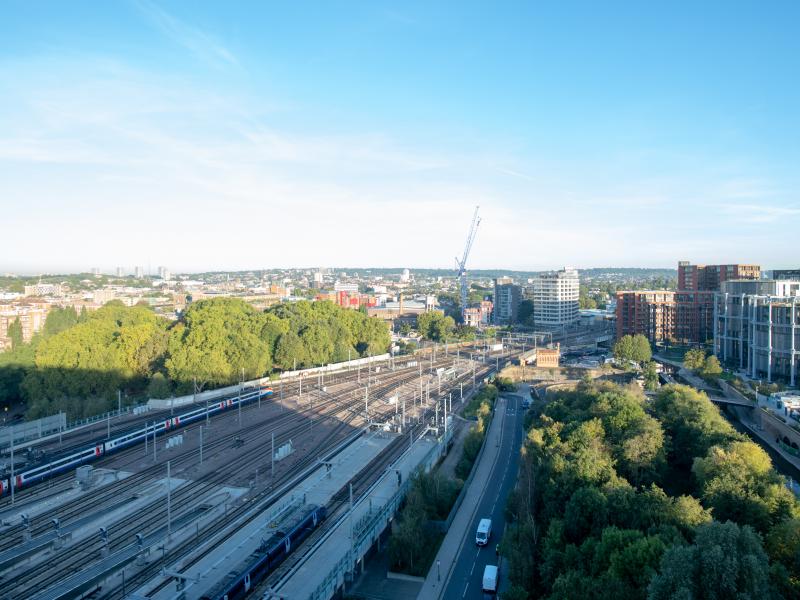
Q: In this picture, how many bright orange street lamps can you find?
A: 0